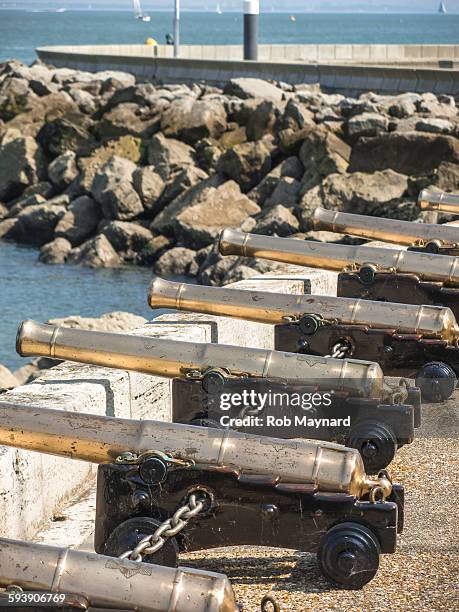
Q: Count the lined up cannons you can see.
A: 7